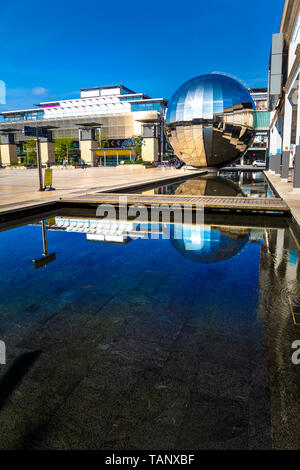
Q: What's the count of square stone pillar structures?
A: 4